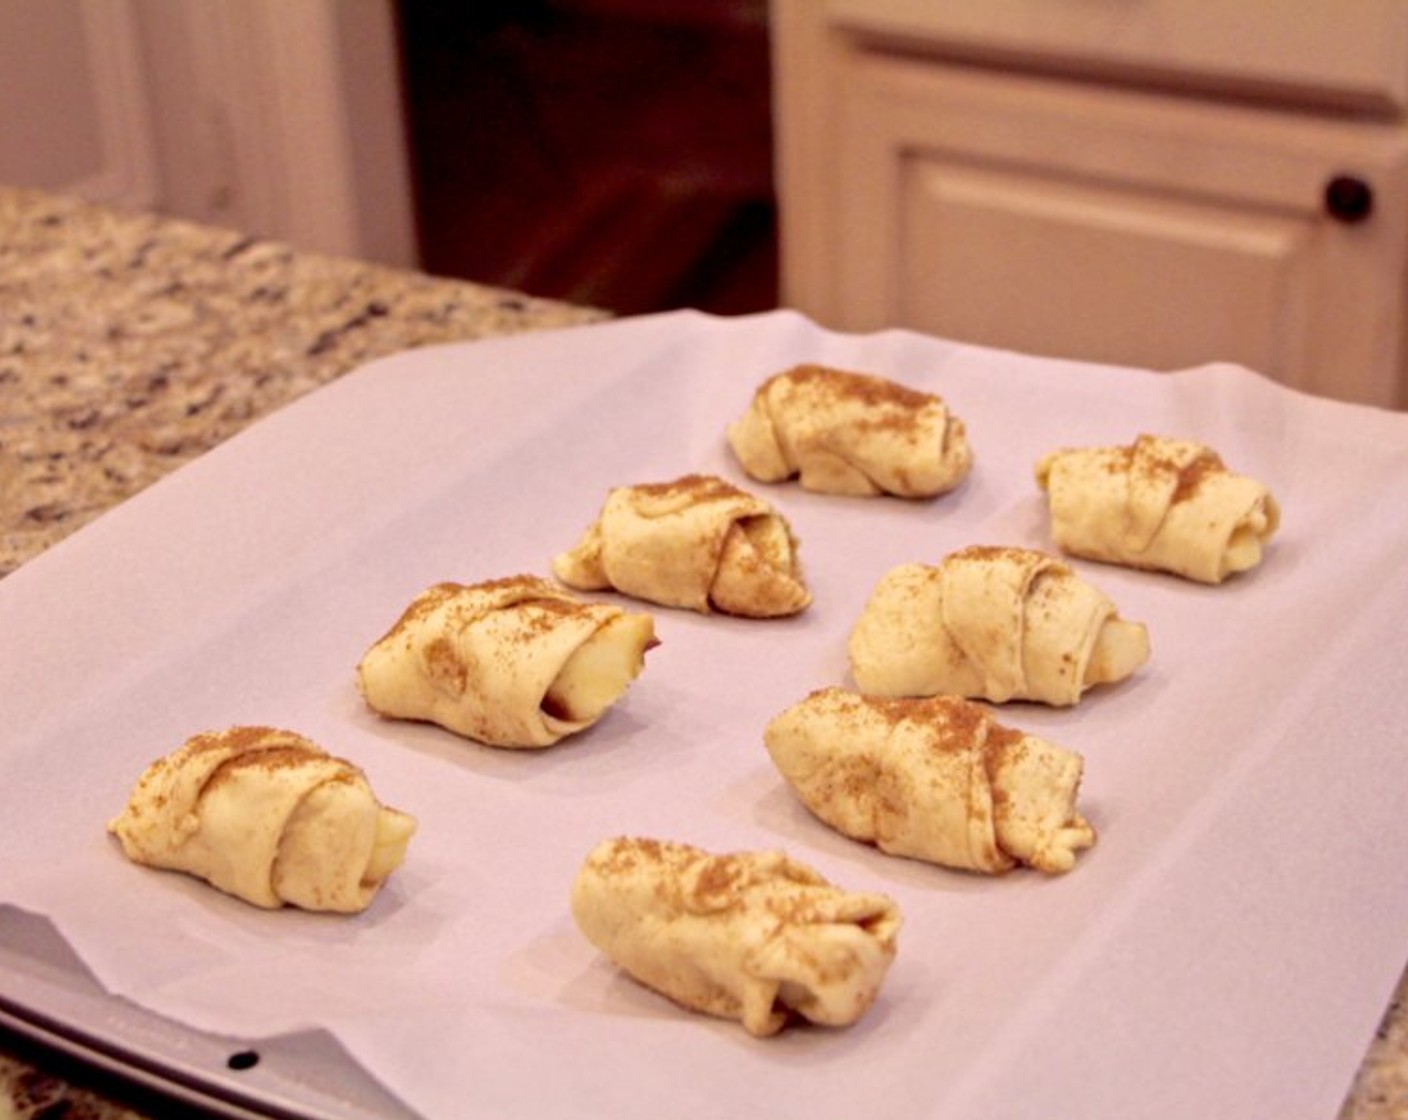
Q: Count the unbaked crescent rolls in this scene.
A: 8